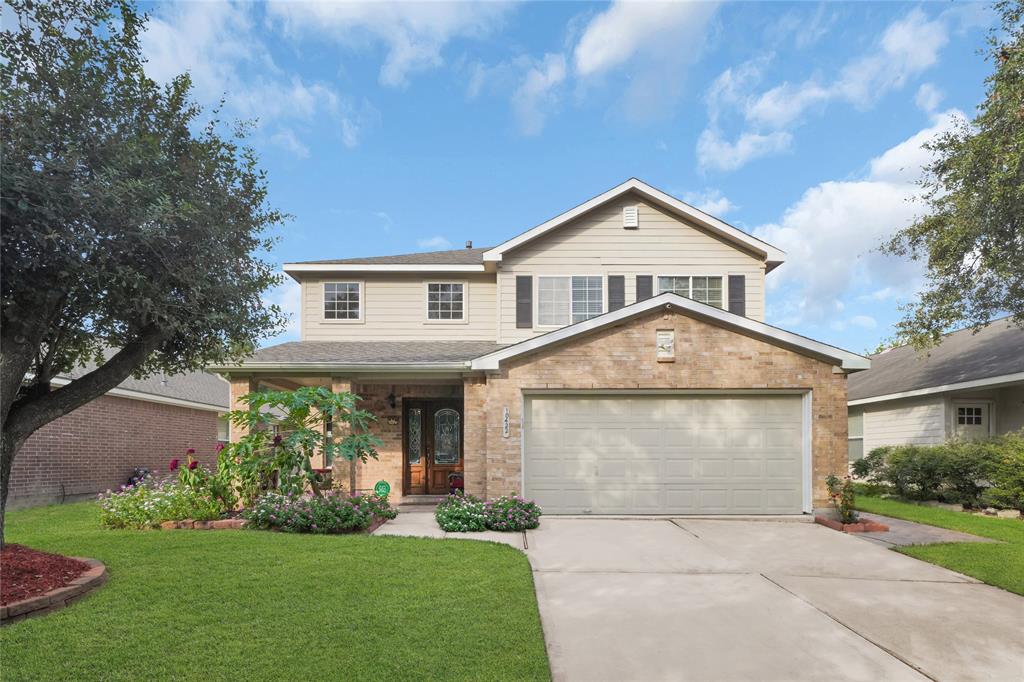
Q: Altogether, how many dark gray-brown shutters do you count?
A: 4